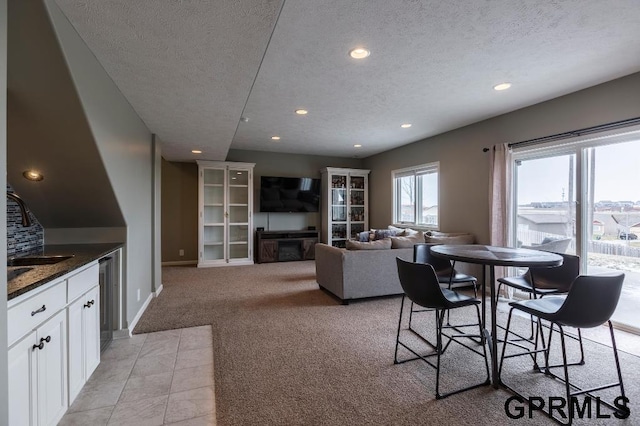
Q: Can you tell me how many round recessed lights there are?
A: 8